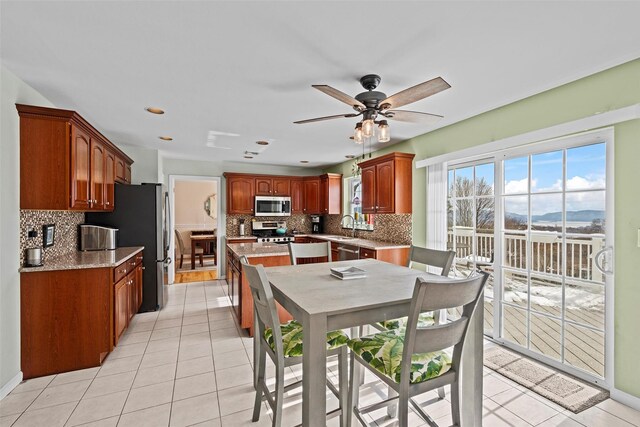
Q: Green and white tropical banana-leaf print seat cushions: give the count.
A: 3